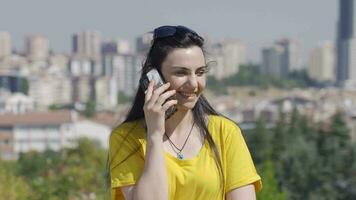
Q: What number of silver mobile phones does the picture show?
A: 1